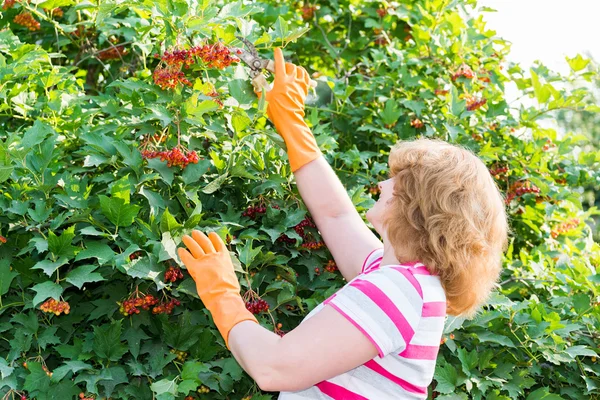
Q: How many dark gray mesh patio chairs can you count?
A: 0